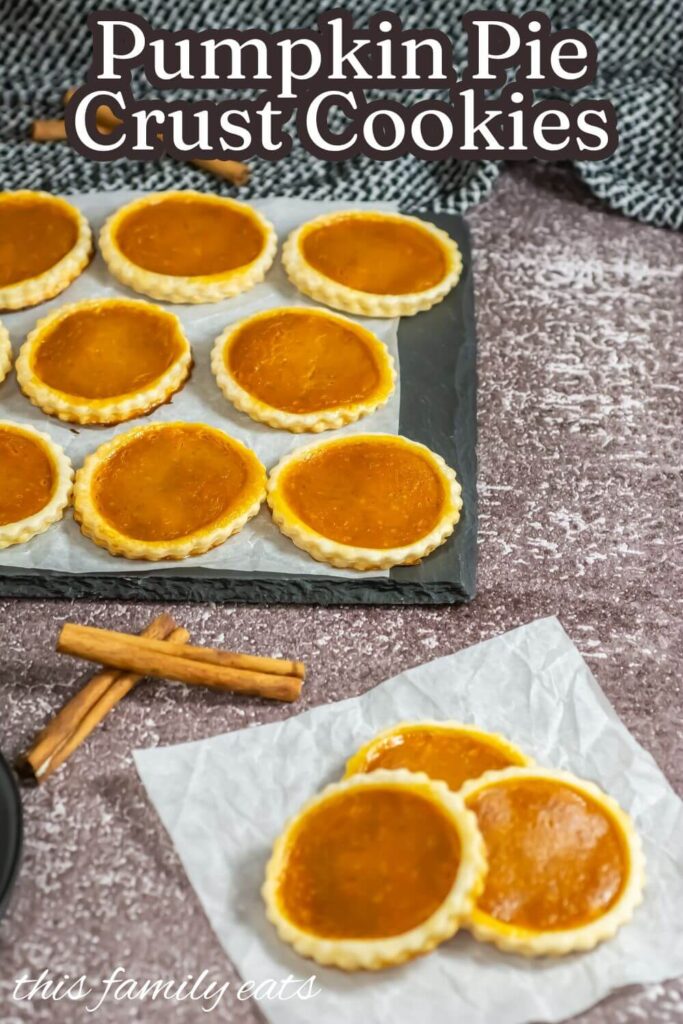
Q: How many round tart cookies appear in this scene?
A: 12